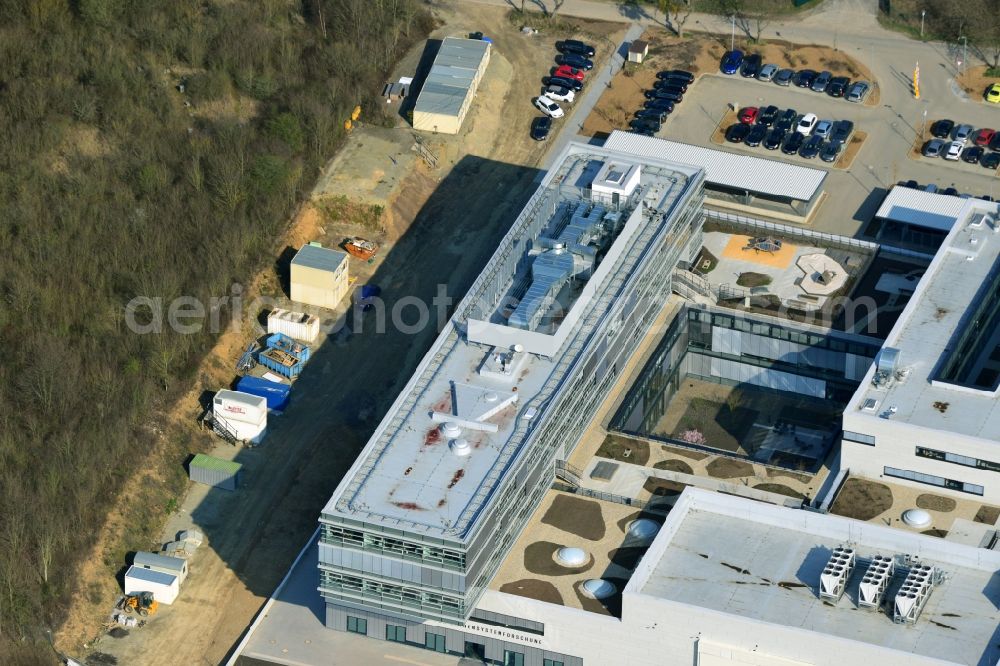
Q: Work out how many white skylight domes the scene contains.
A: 4